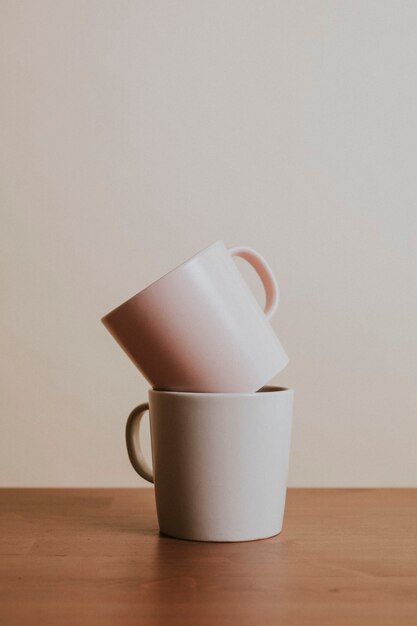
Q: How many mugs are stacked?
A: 2